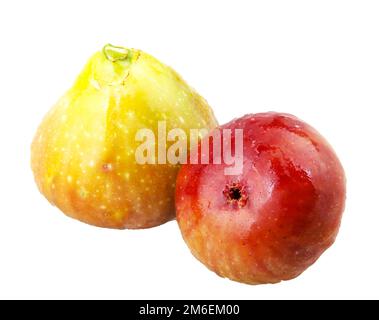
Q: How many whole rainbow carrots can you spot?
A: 0